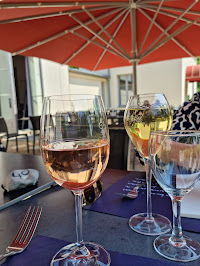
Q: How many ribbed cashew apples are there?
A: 0